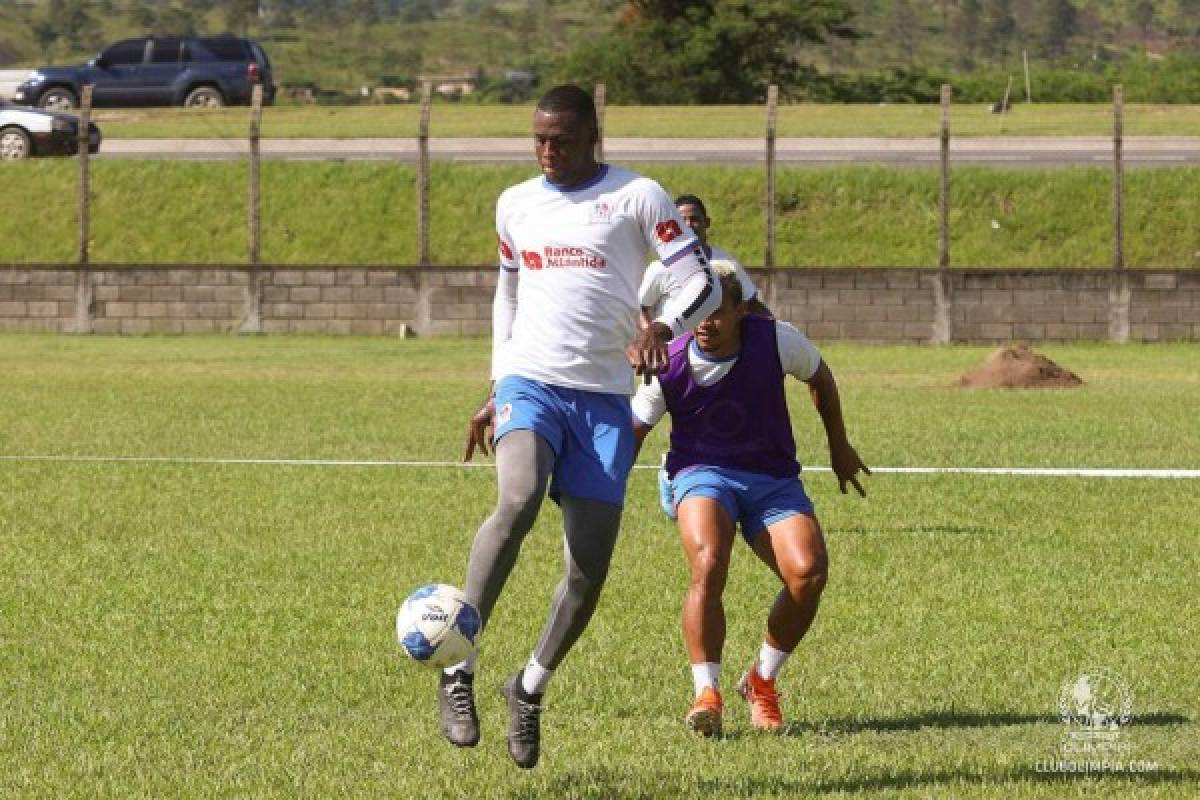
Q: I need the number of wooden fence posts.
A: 7